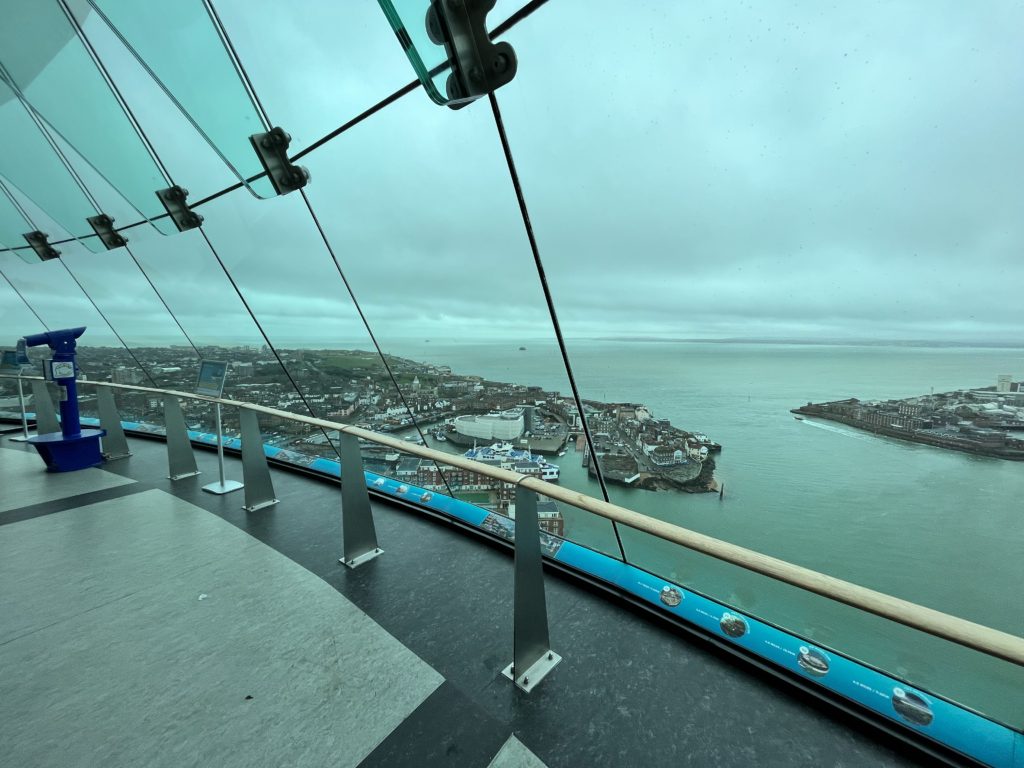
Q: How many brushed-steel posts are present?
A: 6